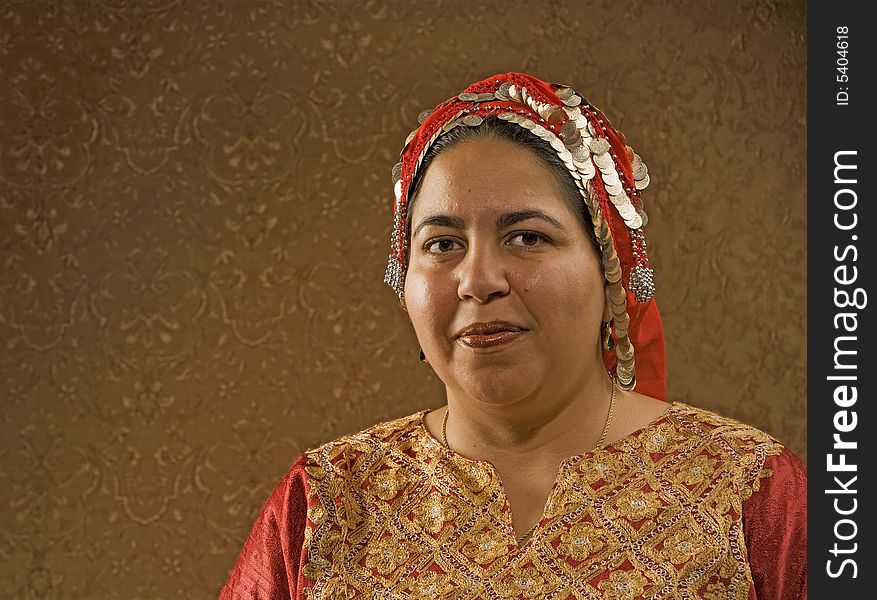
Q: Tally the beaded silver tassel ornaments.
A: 2